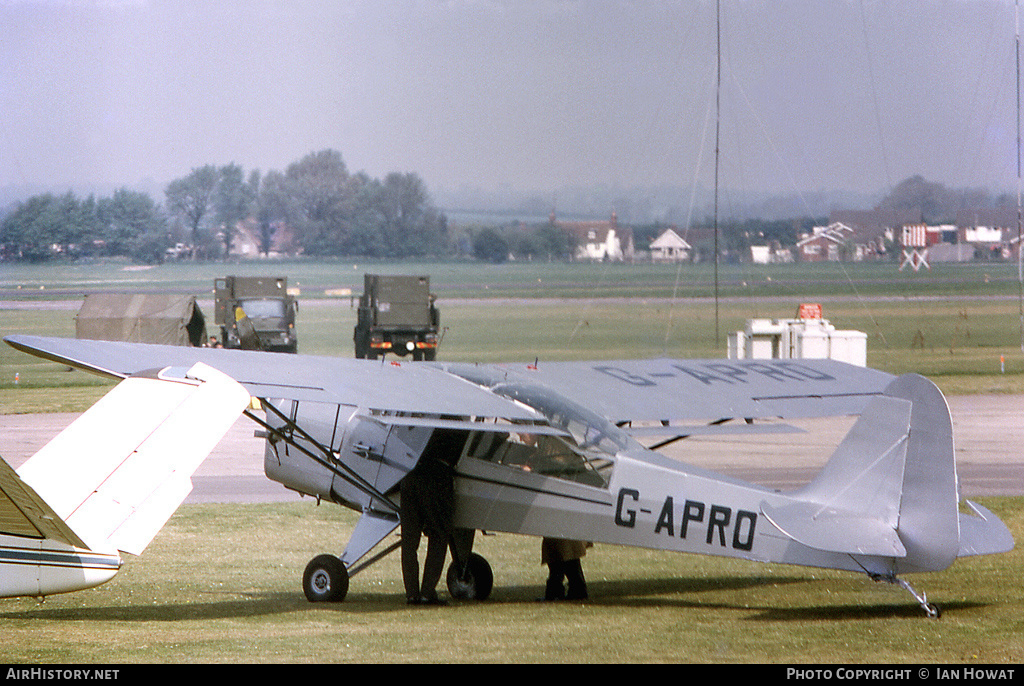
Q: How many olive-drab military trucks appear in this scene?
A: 2